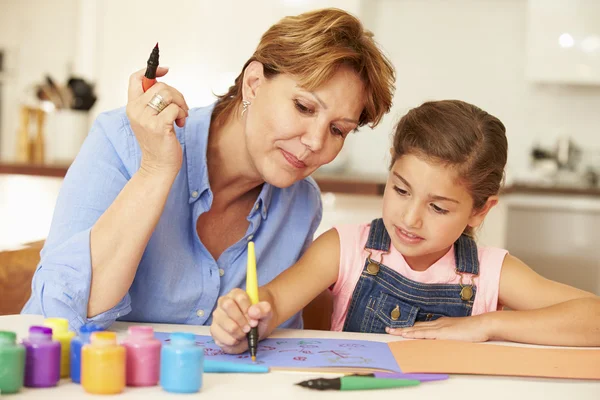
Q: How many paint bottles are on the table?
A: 7